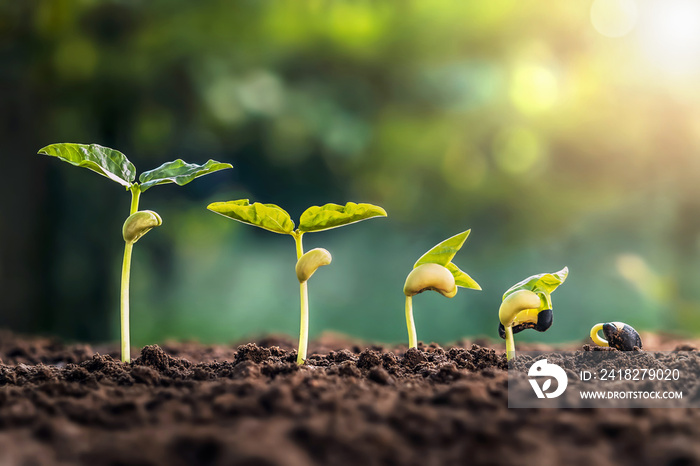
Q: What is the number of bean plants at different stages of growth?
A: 5